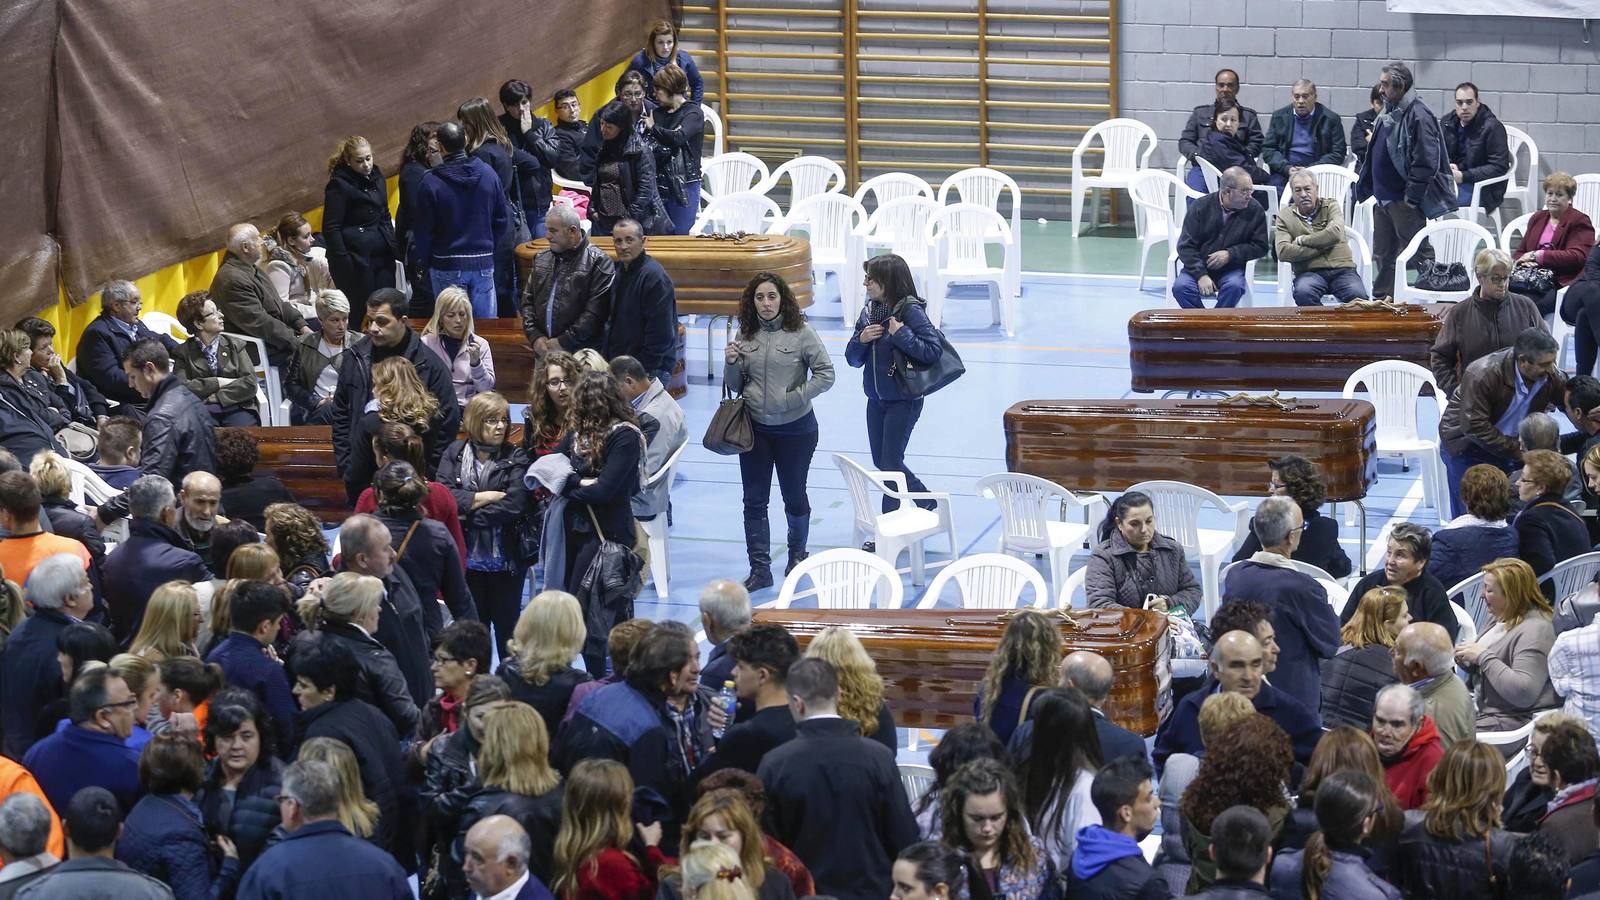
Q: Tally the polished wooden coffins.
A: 6